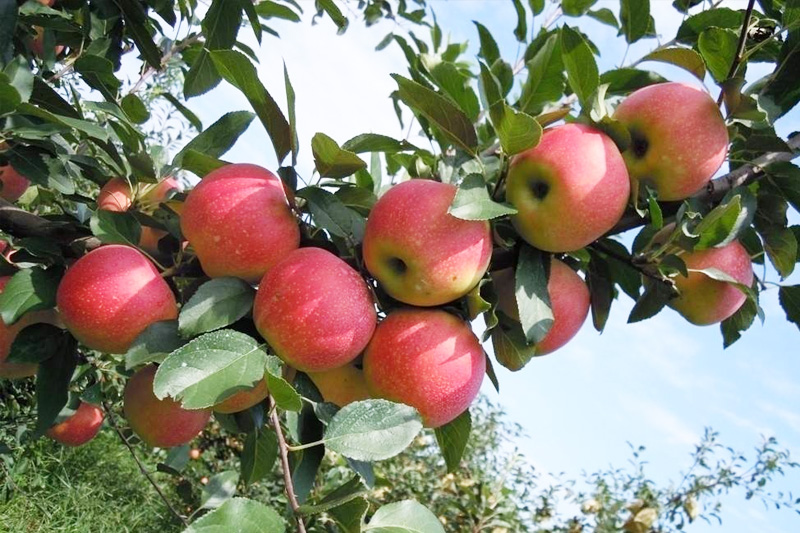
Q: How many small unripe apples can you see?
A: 0